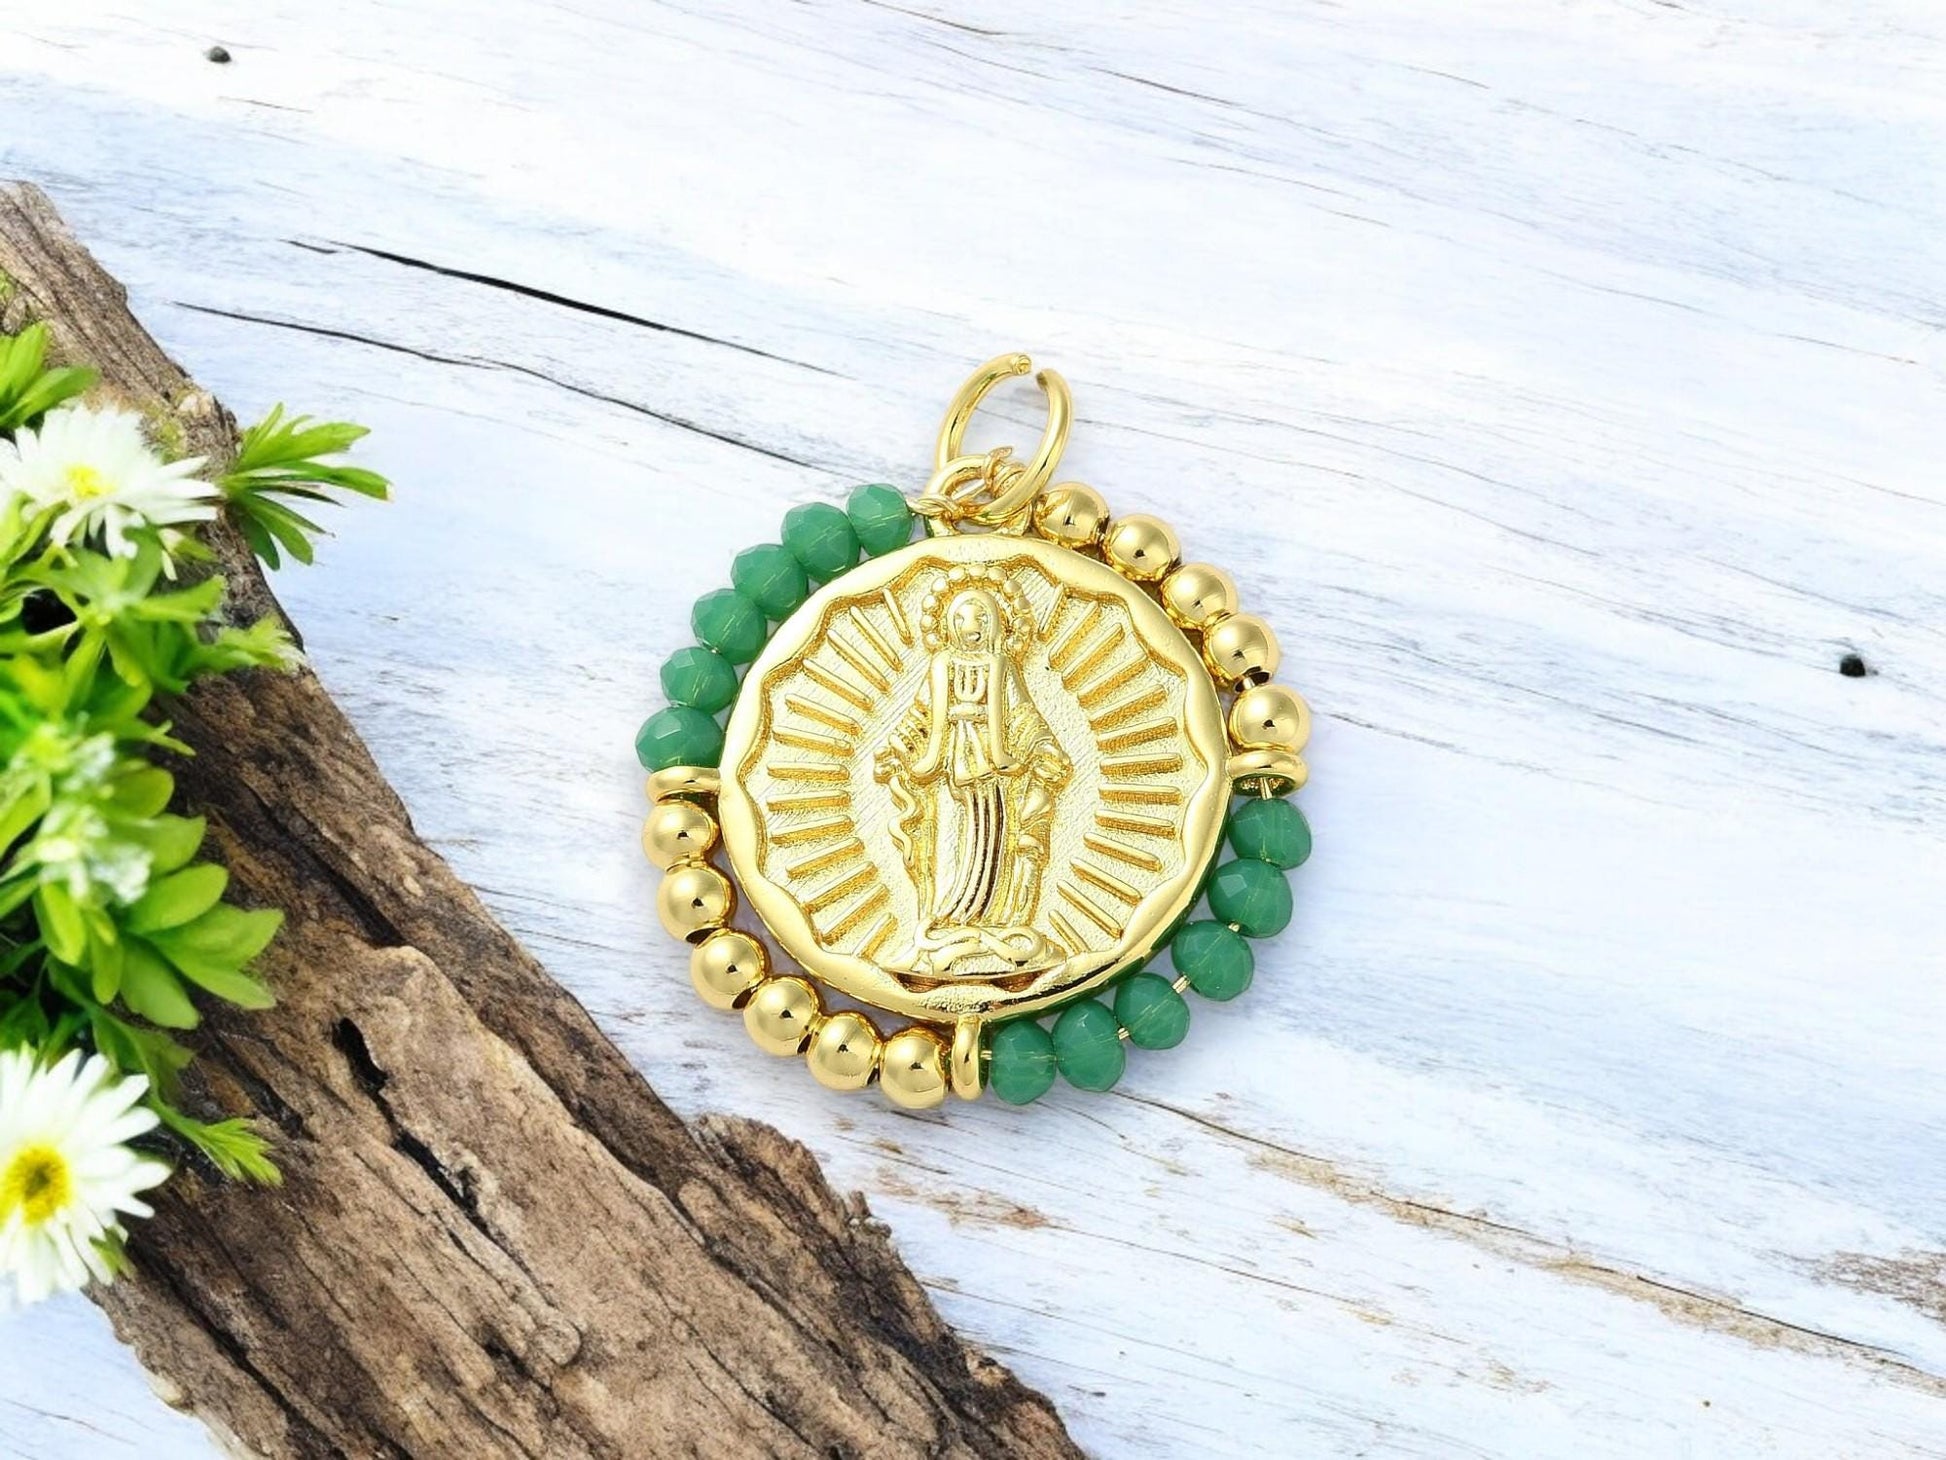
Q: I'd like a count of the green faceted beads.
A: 12